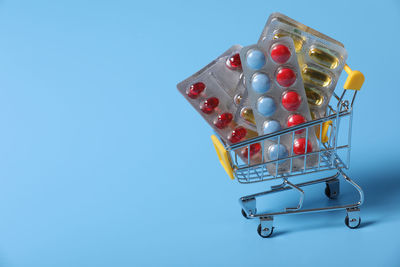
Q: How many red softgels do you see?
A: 6